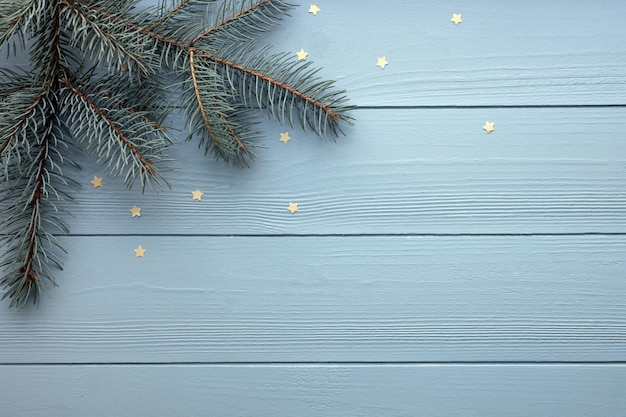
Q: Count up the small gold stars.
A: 11